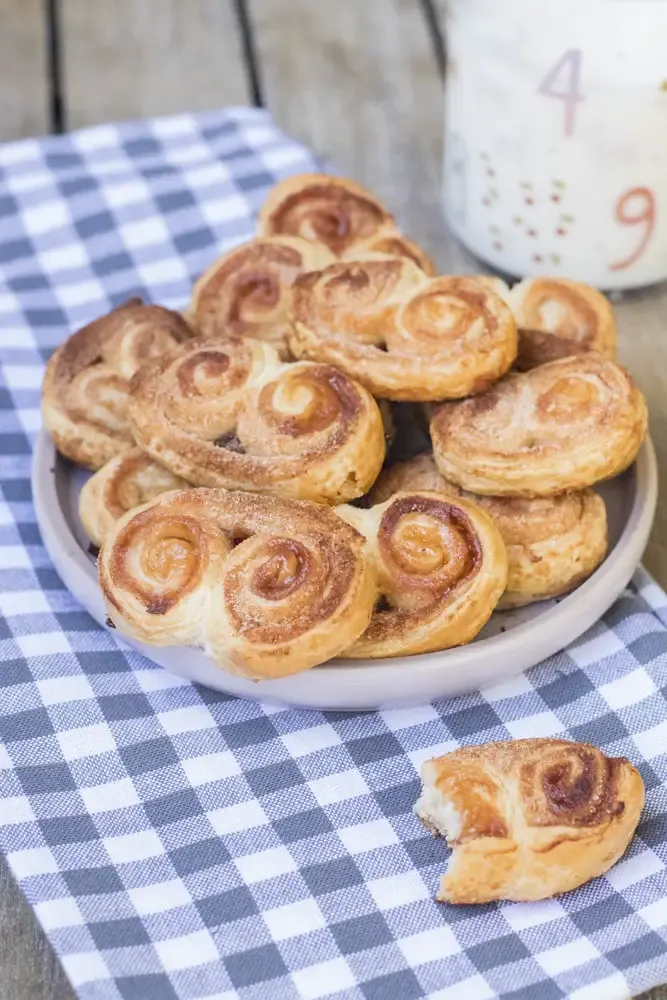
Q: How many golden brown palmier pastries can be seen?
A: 12